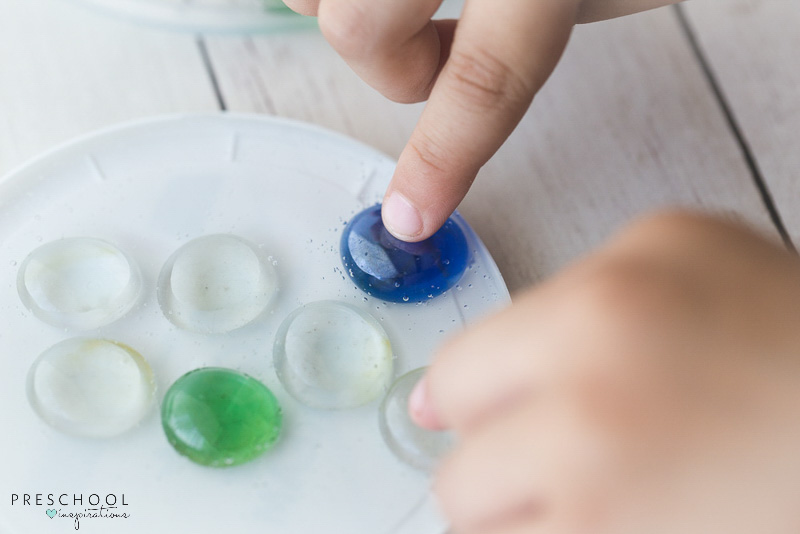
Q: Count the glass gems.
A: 7